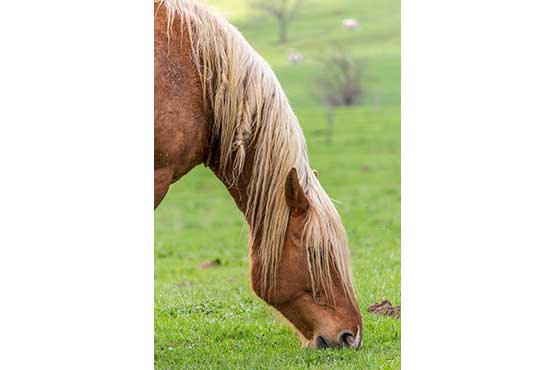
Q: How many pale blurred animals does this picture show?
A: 2